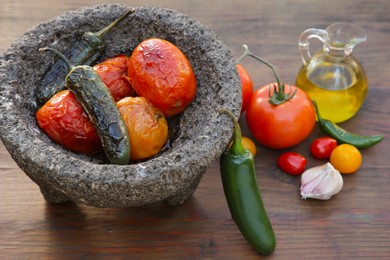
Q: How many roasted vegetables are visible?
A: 6